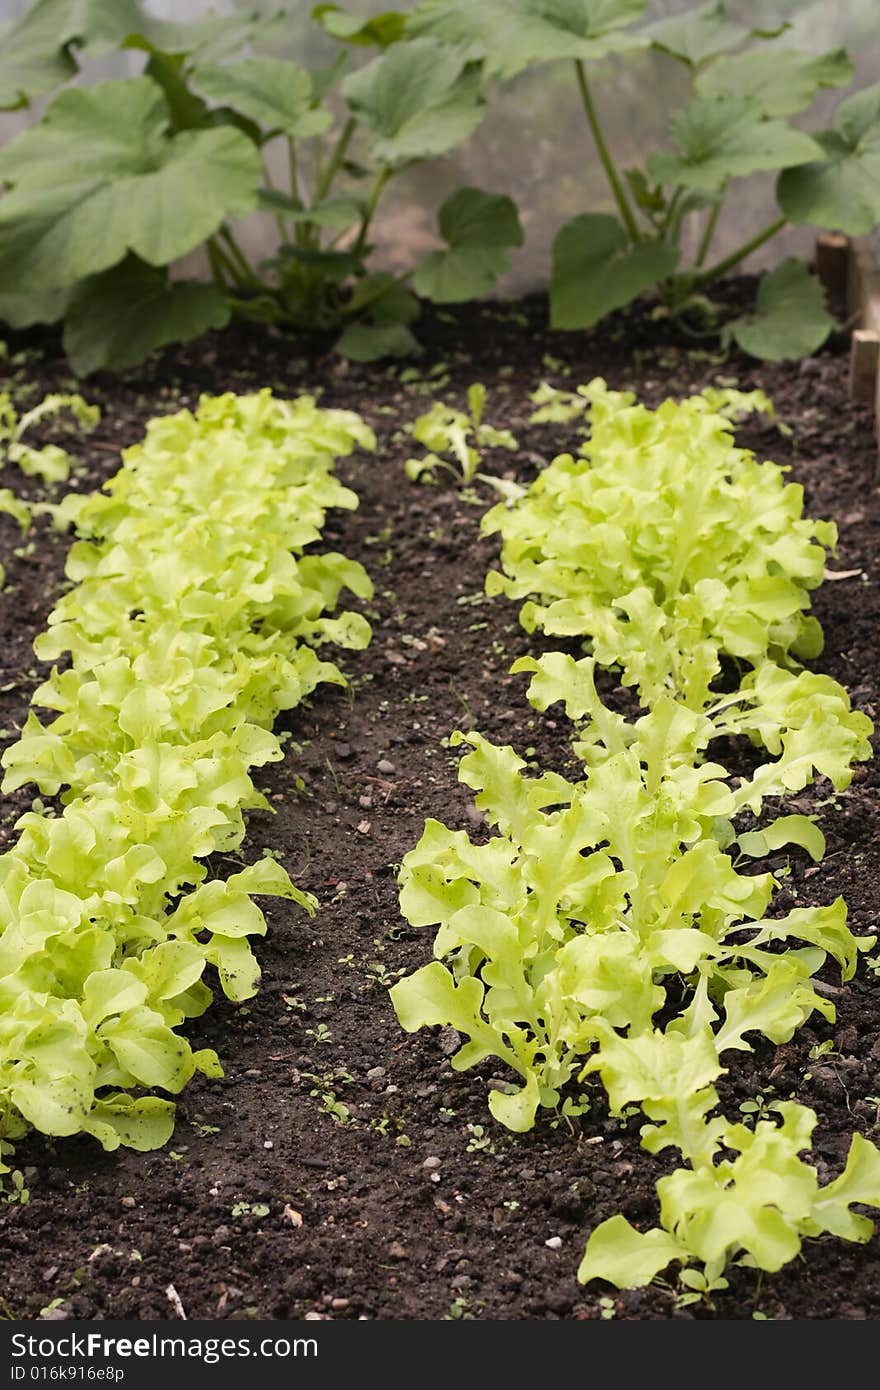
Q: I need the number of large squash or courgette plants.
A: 2